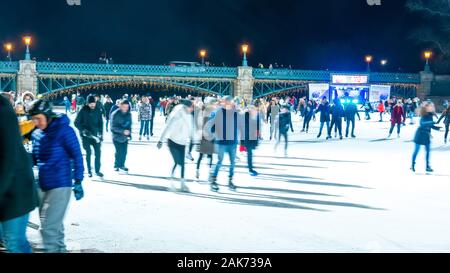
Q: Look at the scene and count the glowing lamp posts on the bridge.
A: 6